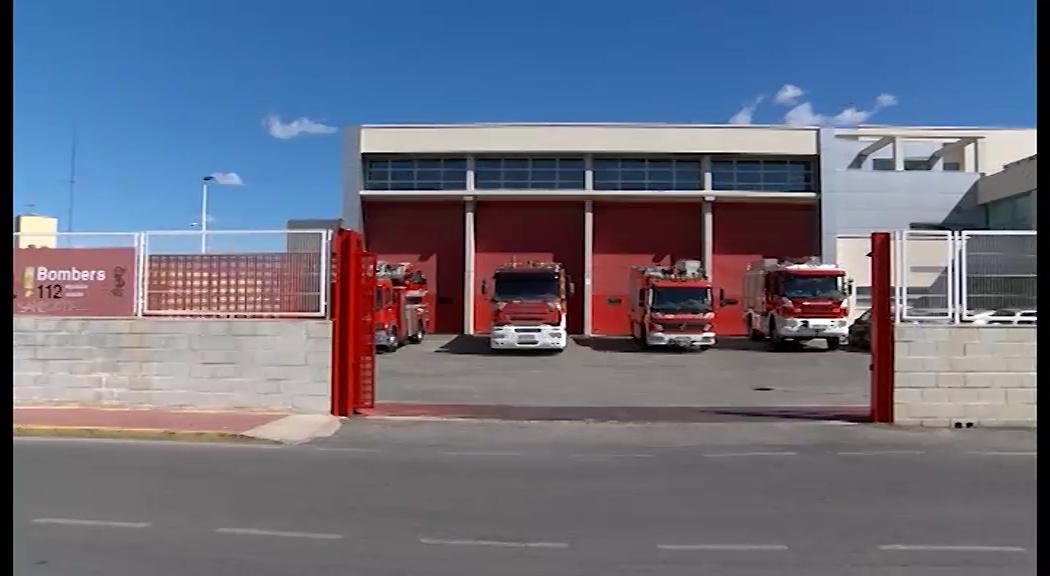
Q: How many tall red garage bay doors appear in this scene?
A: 4